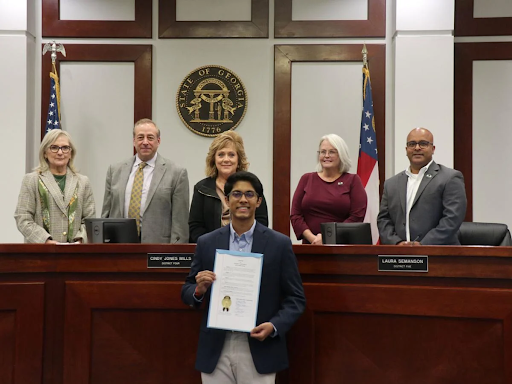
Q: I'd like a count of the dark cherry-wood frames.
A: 7